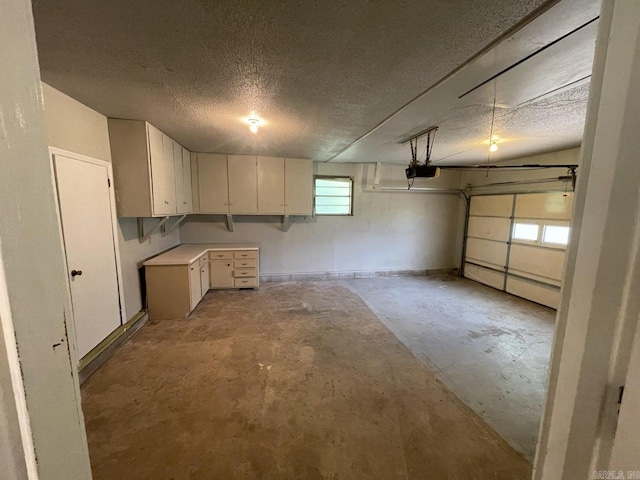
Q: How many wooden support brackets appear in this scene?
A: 4